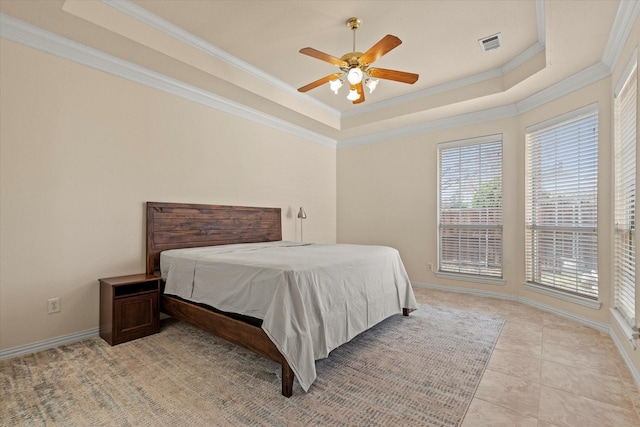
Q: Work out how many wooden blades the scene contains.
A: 5